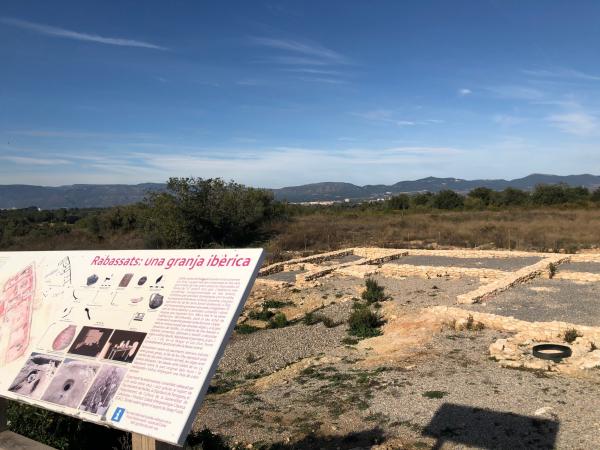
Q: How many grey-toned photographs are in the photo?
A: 3